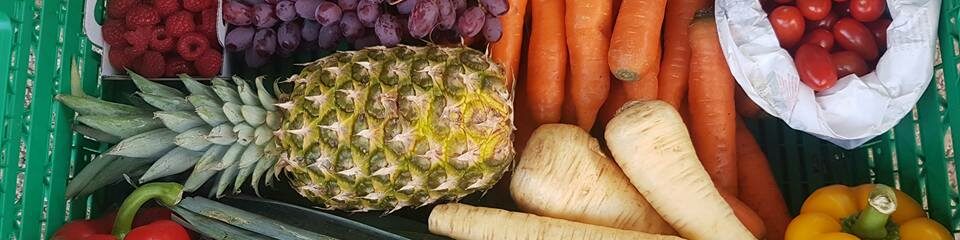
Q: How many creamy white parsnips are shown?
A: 3